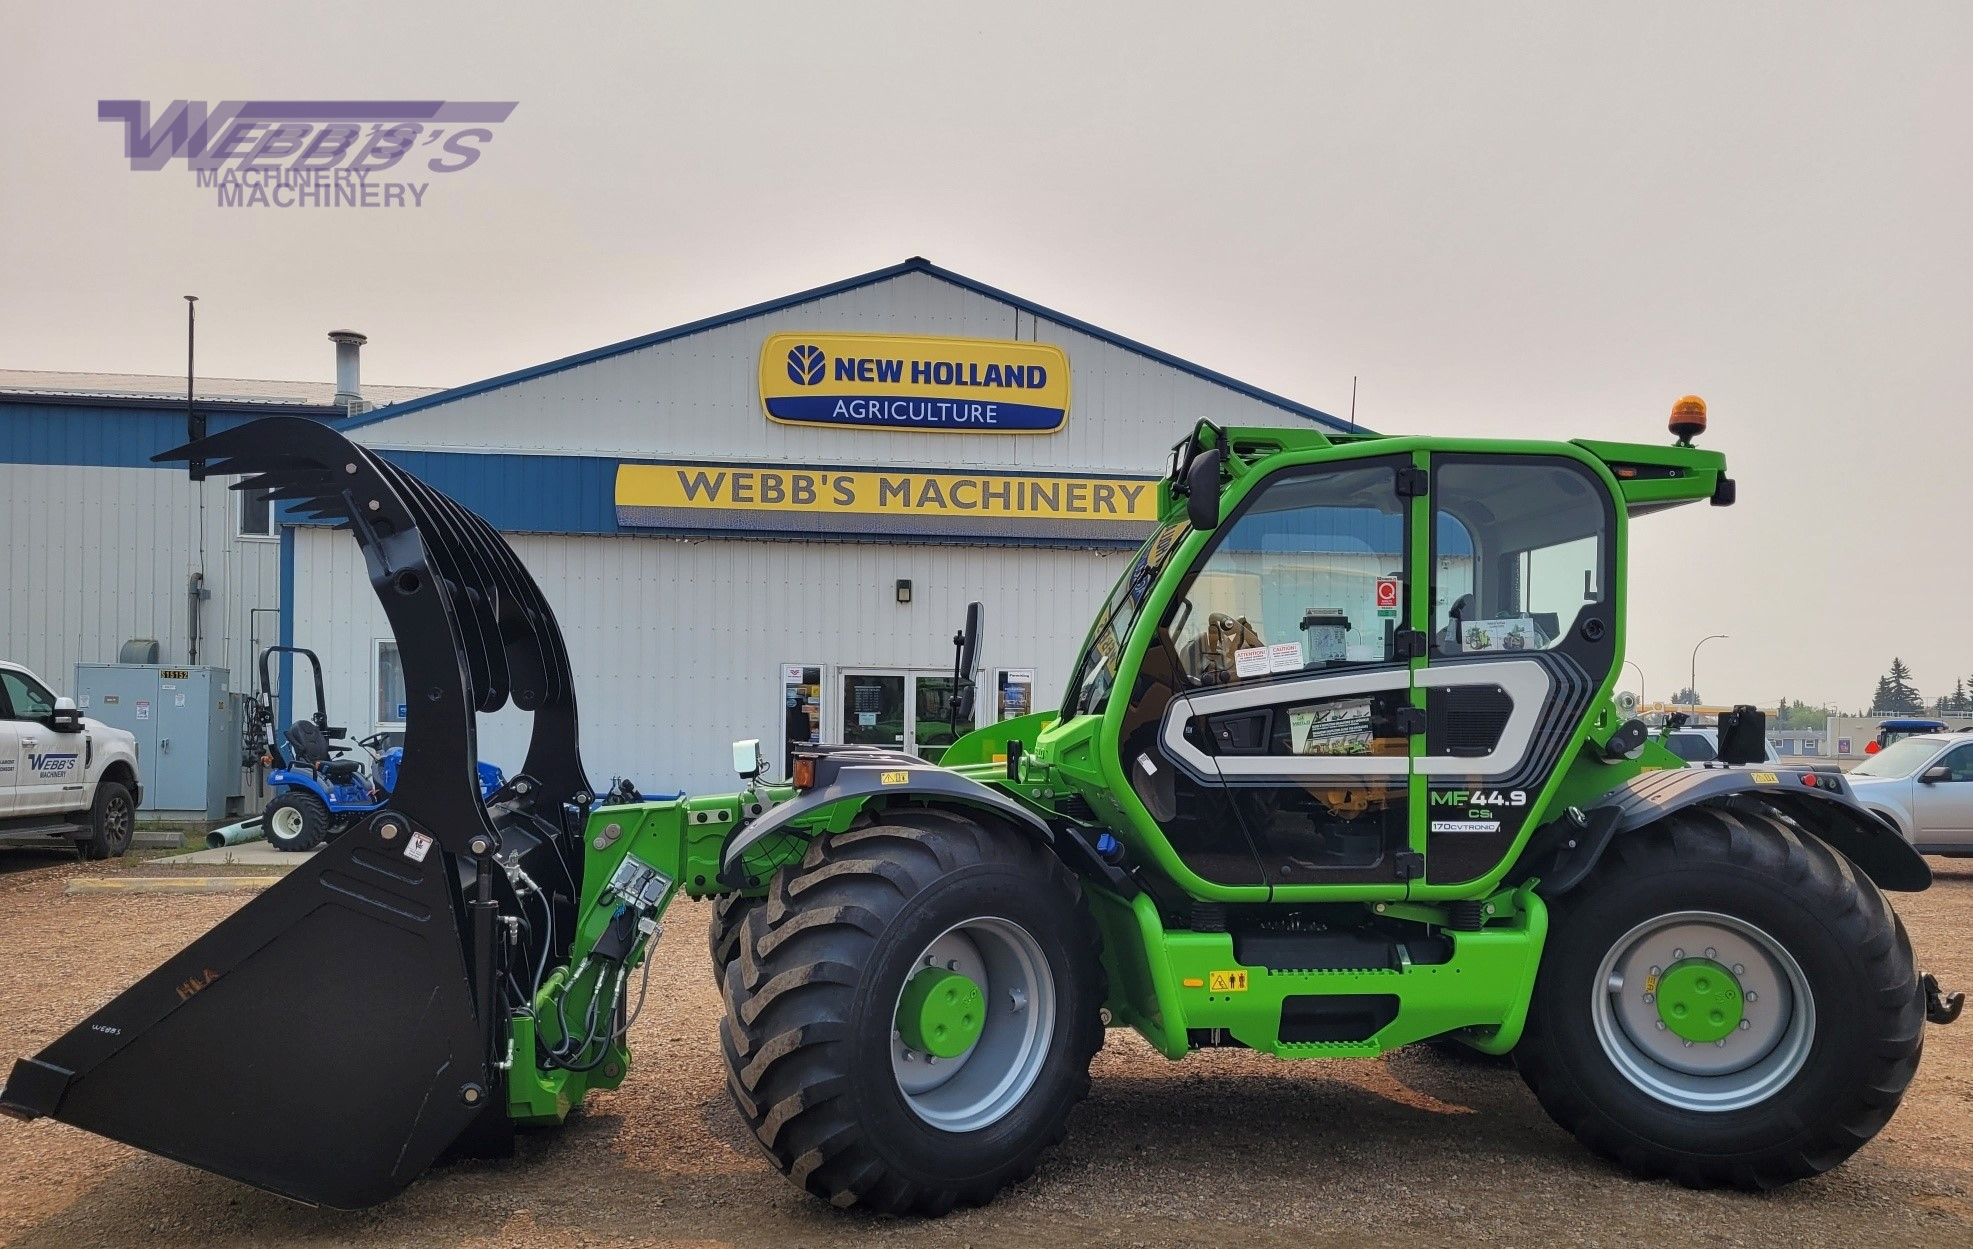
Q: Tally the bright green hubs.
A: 2